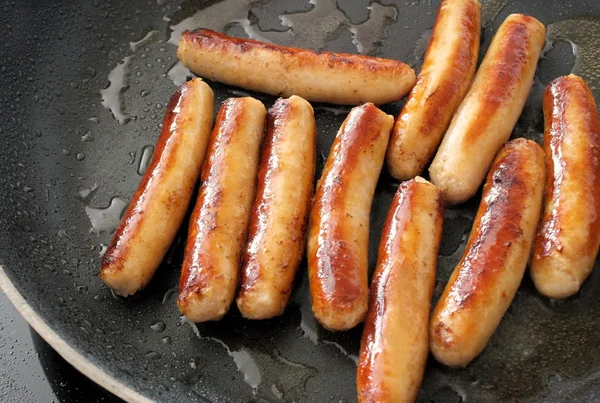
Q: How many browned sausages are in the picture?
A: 10